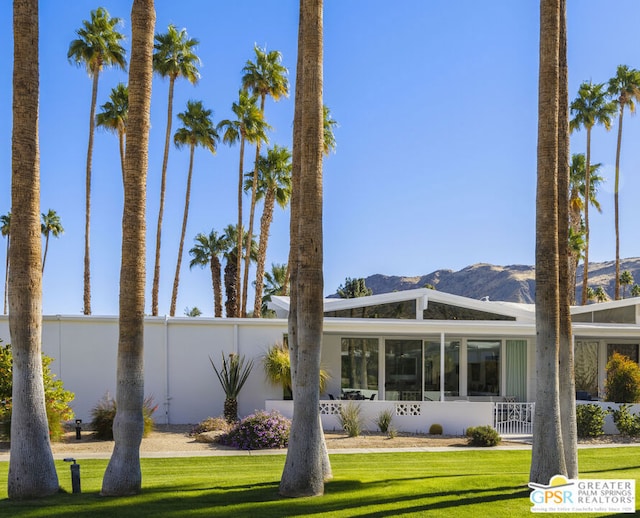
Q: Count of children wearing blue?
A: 0